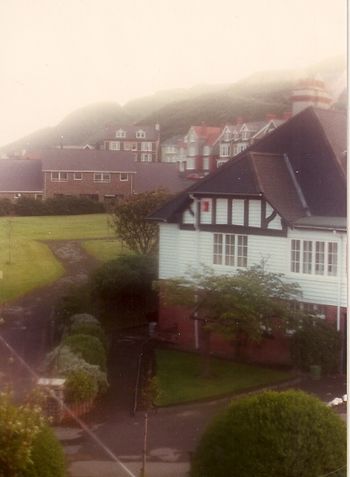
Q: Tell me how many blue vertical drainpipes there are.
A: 0